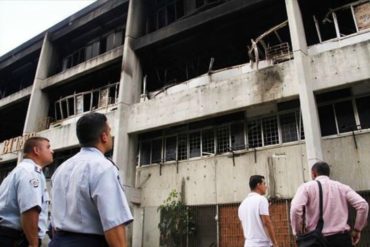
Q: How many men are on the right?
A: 2